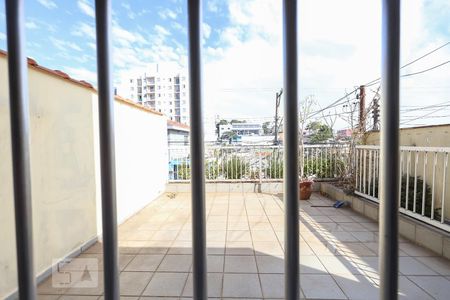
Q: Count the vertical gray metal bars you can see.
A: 5